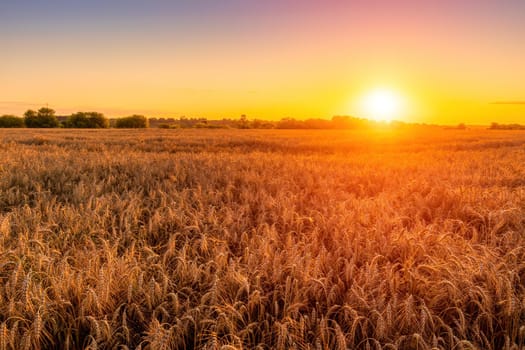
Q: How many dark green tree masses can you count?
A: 4